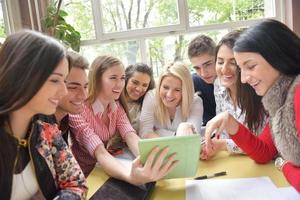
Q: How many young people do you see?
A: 8